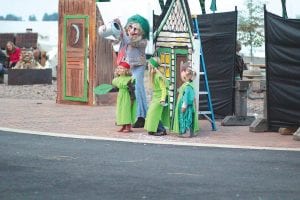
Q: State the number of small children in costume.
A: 3